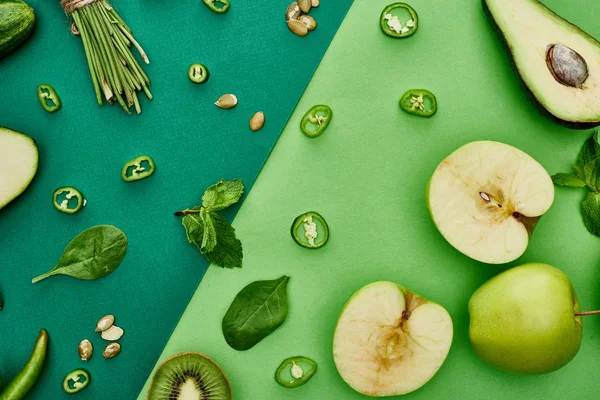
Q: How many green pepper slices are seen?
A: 11